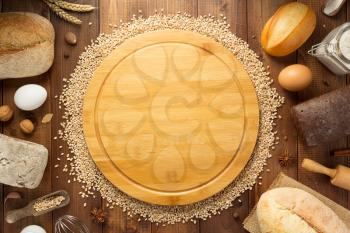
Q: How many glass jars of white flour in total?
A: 1